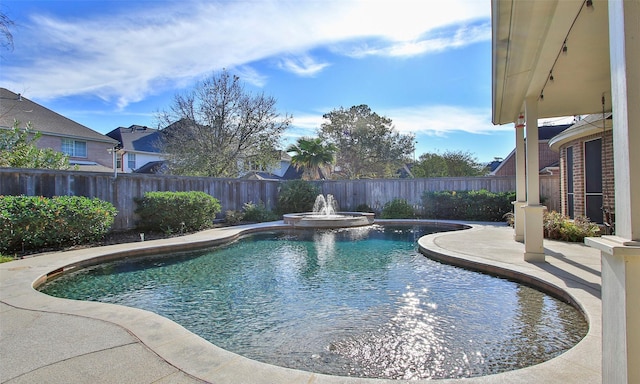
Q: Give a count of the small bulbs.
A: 4